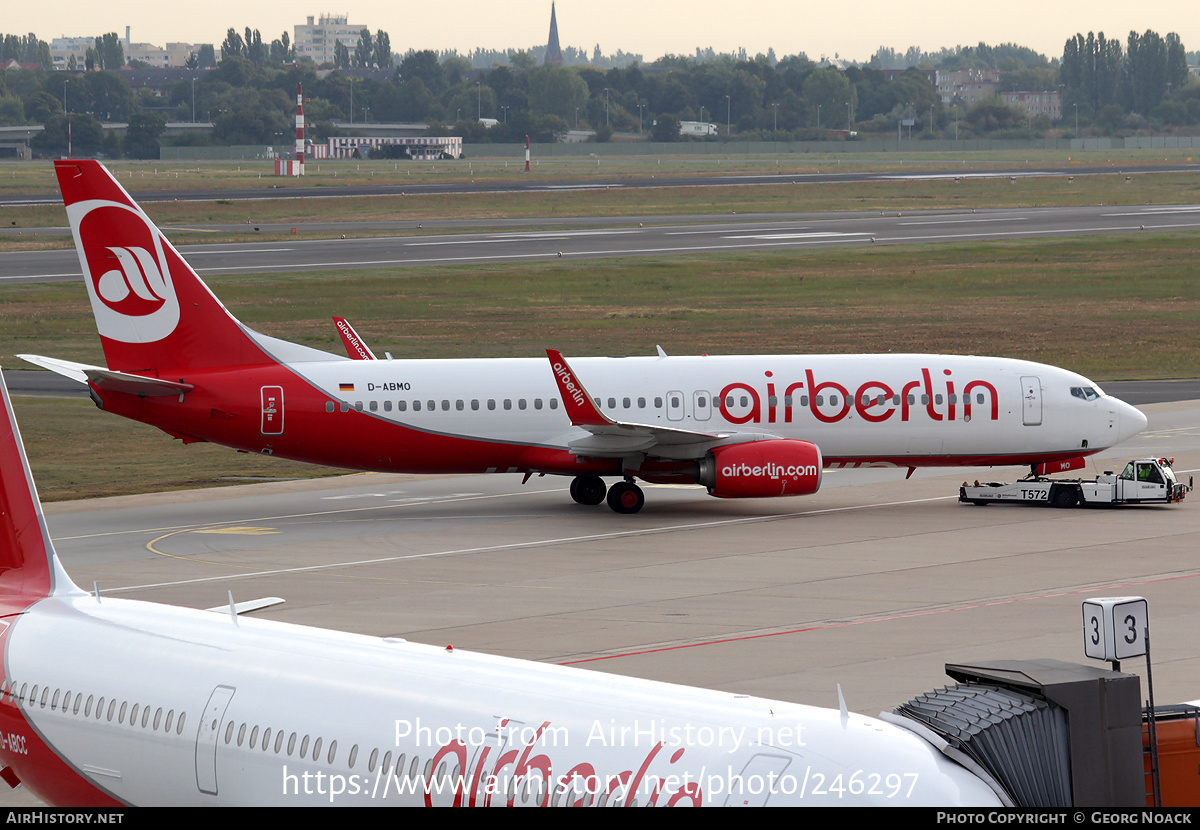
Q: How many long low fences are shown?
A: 1